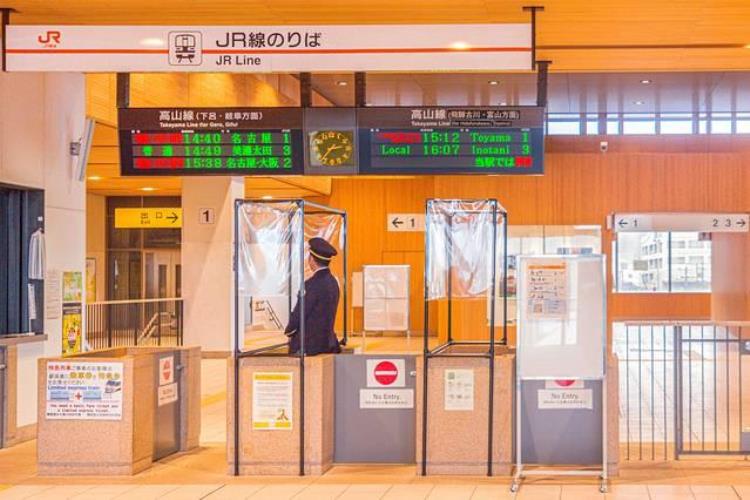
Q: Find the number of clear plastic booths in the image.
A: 2